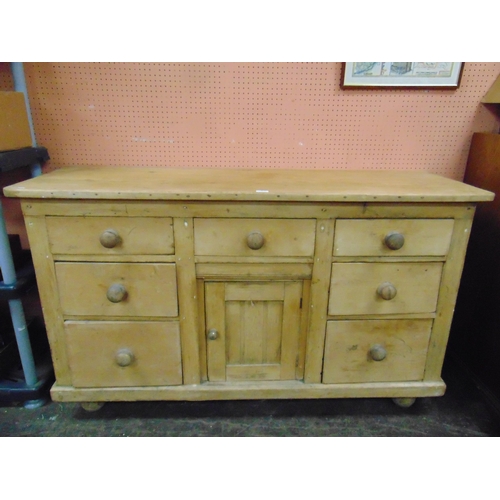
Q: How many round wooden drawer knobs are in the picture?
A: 7